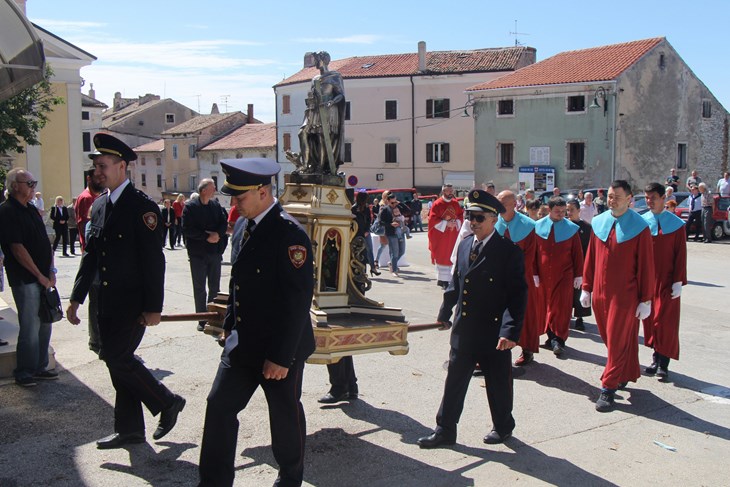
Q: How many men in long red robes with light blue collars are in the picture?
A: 4